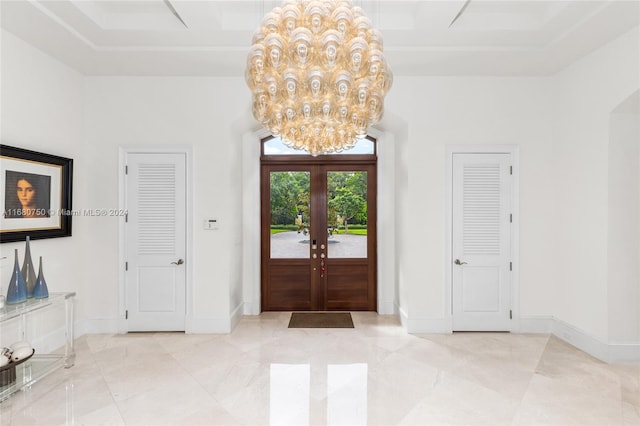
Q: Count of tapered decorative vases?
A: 3